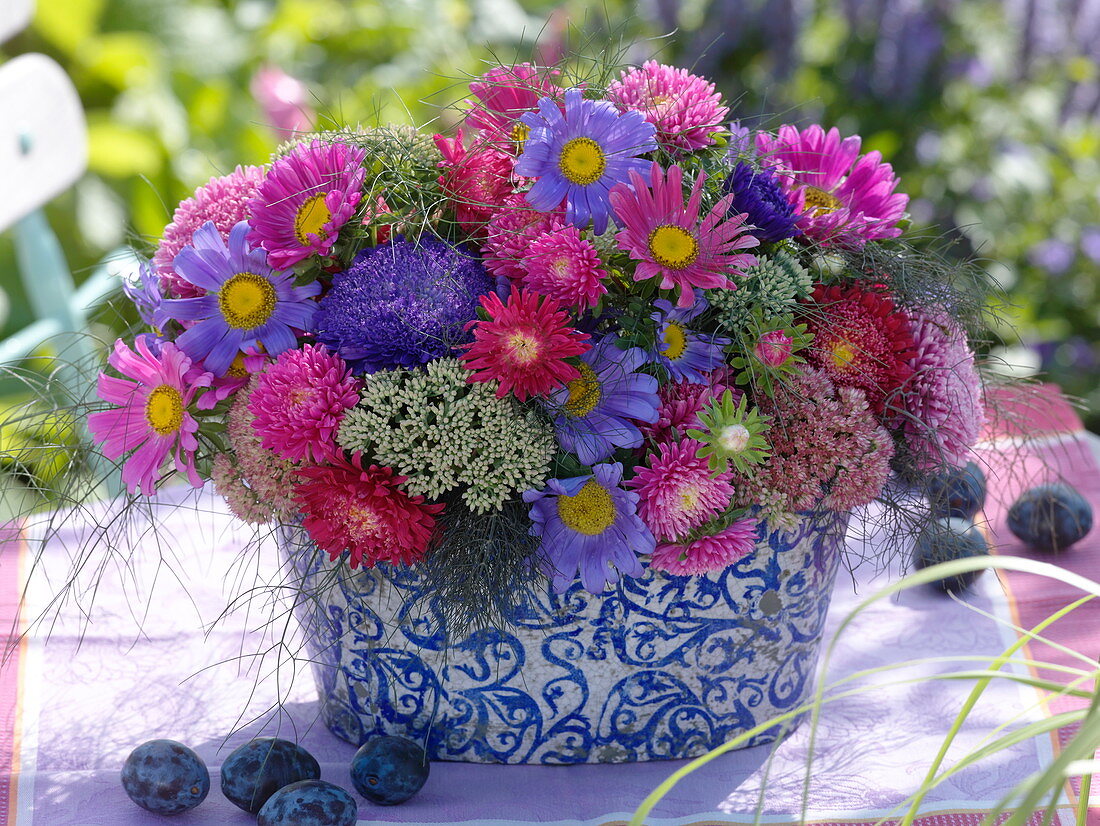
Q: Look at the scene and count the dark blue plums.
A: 7